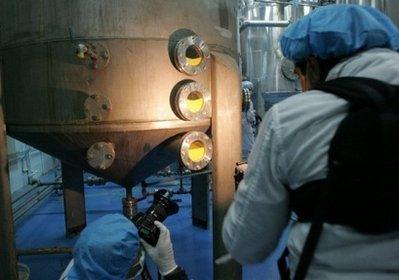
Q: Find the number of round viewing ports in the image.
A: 3